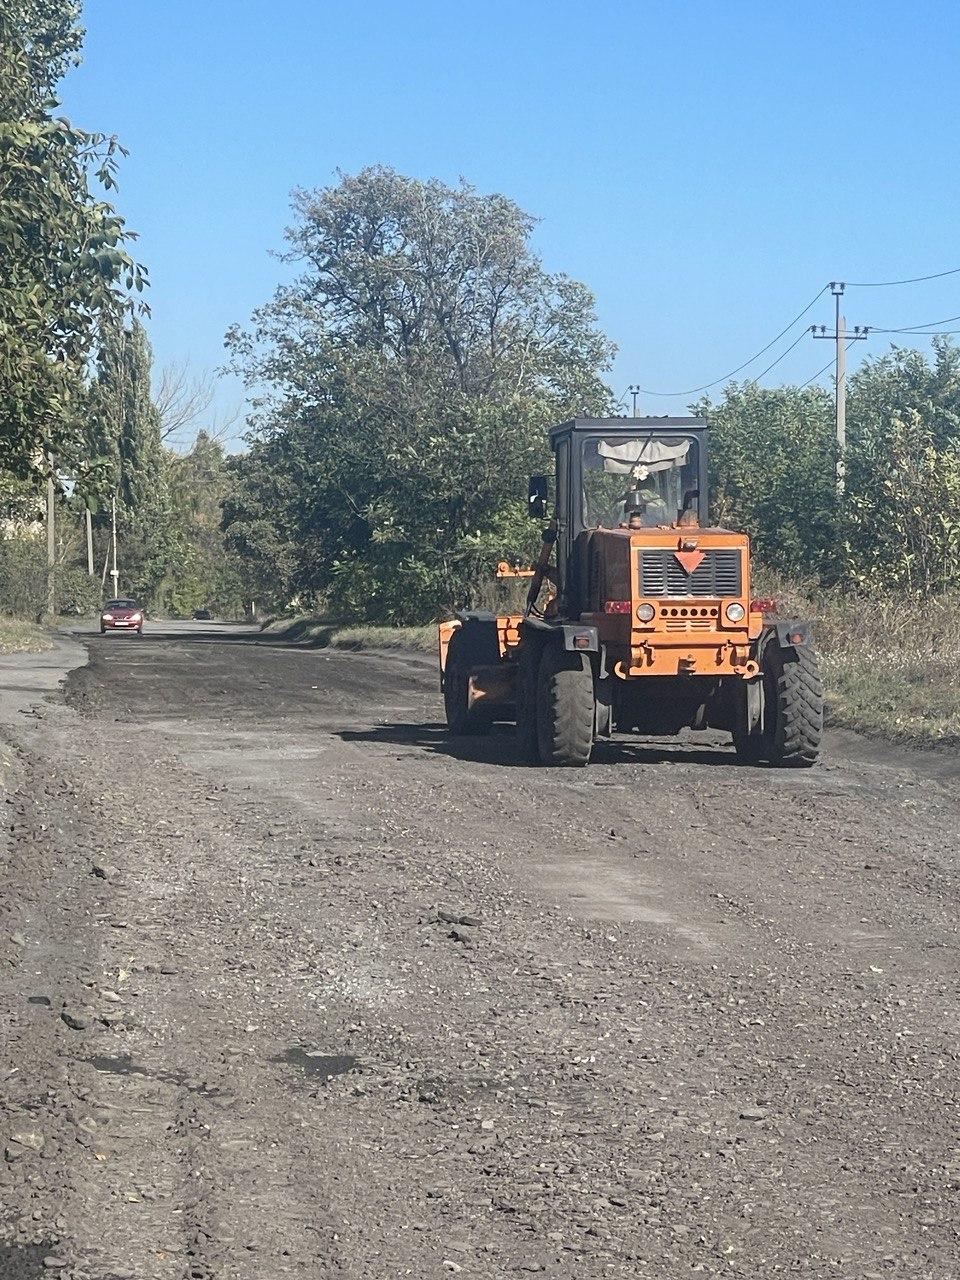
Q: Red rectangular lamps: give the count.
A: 2